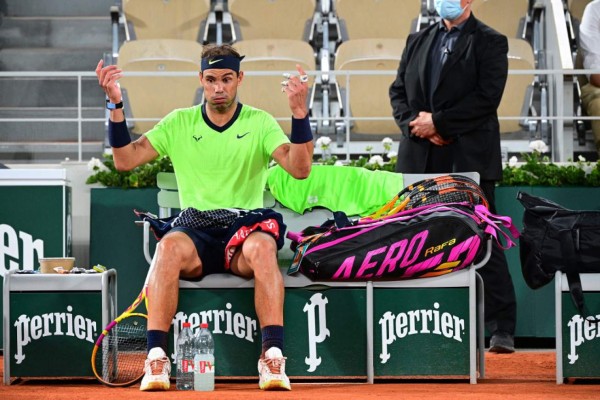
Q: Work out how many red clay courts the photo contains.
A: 1